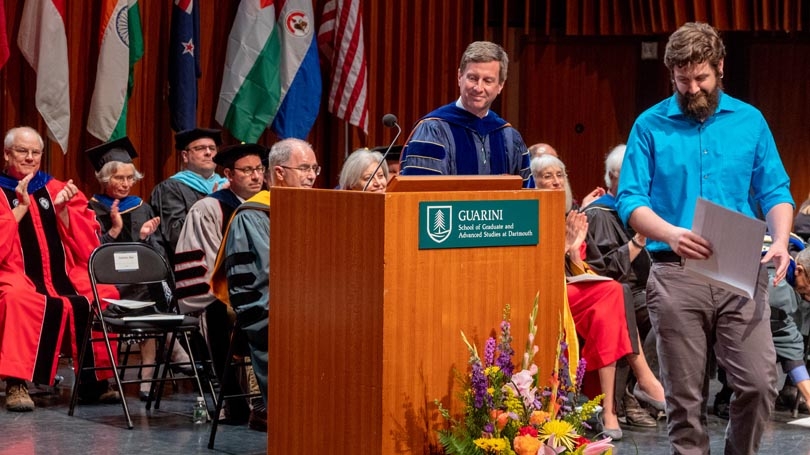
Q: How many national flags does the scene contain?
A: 7